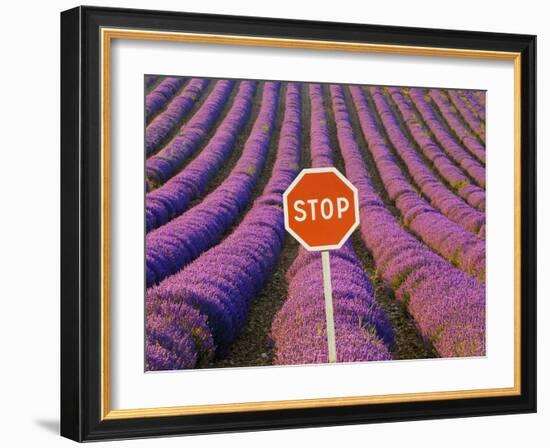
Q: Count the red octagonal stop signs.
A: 1